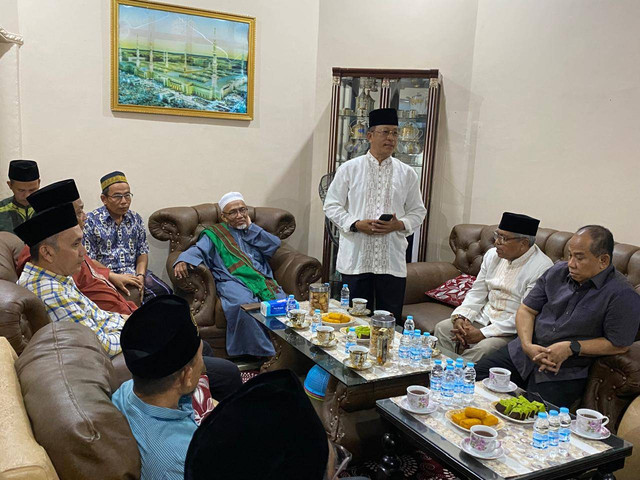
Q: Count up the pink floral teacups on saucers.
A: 4